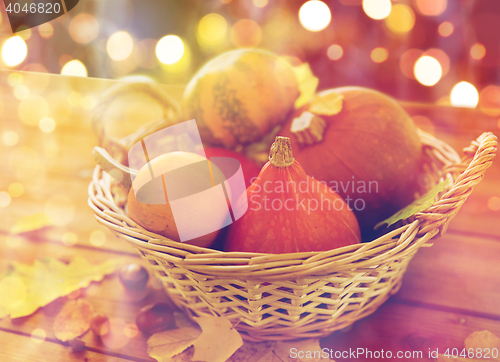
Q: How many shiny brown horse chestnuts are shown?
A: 2